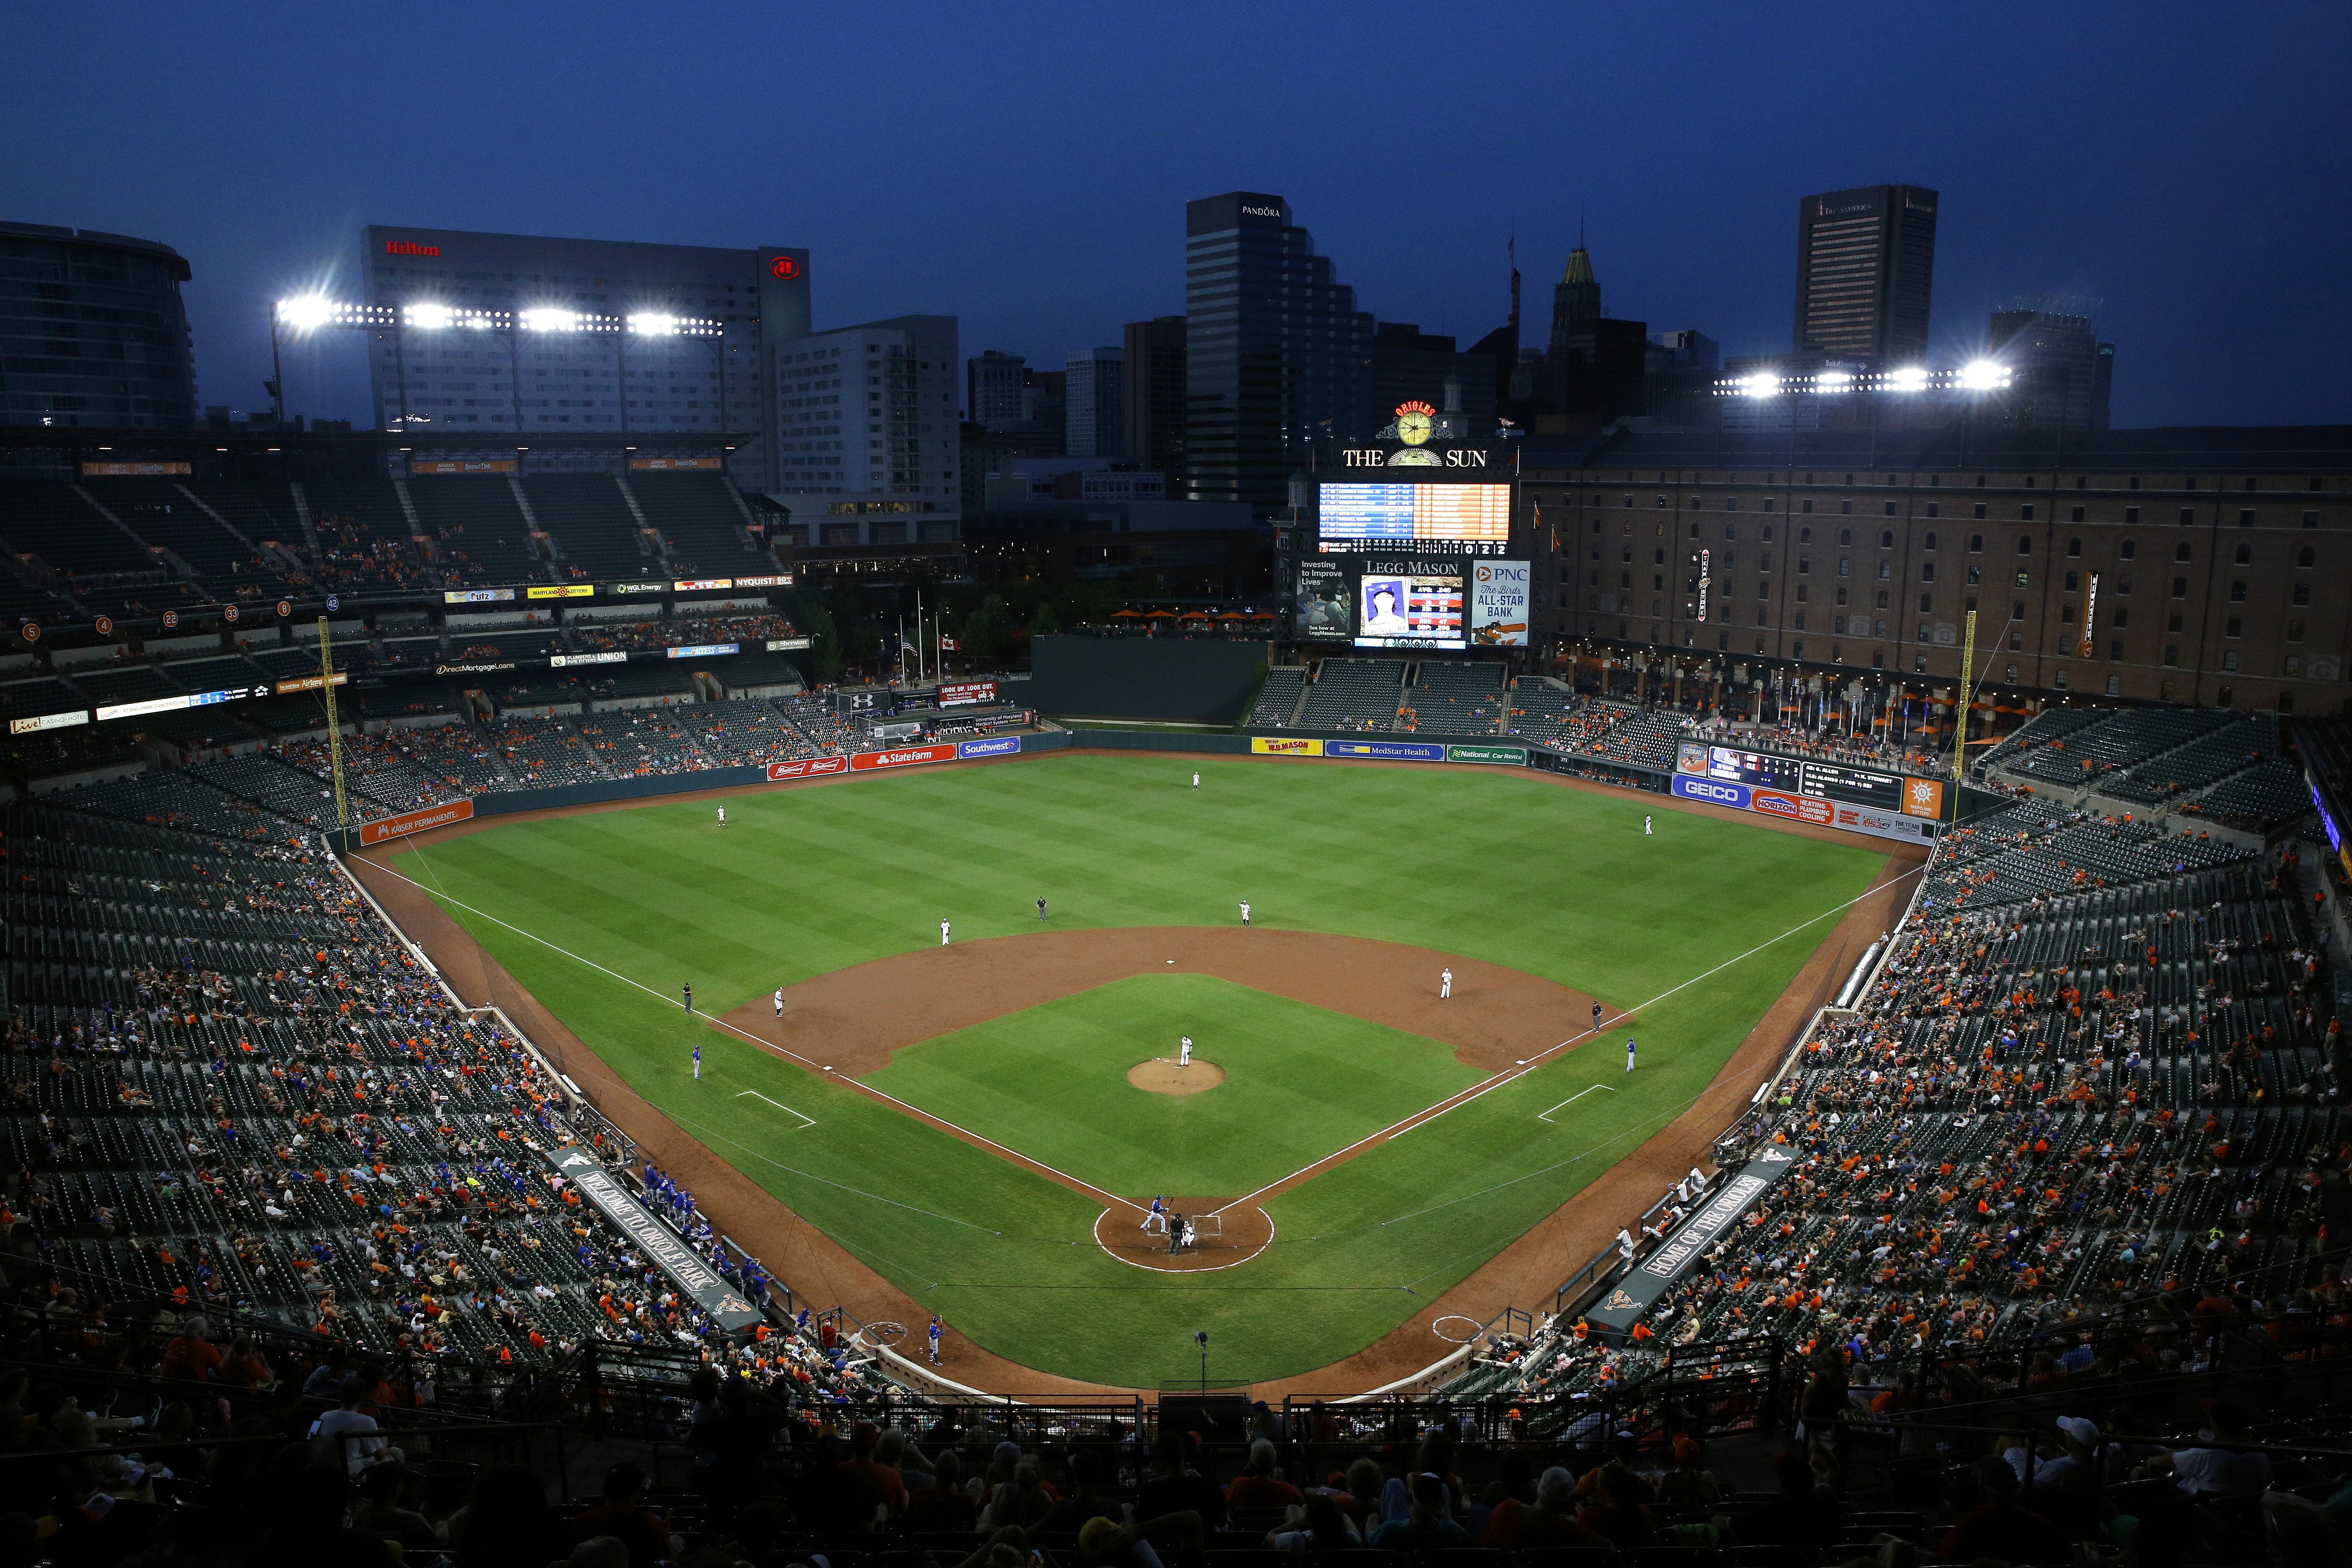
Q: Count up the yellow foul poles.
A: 2